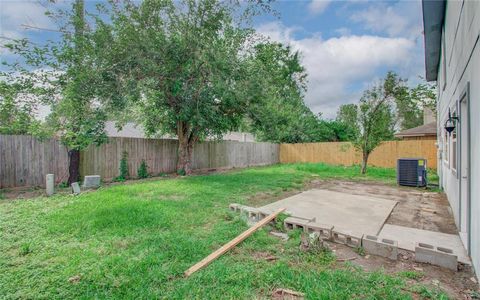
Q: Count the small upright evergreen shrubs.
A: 2